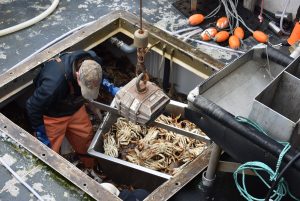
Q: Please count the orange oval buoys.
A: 7